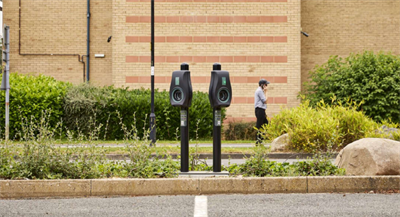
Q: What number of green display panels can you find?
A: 2